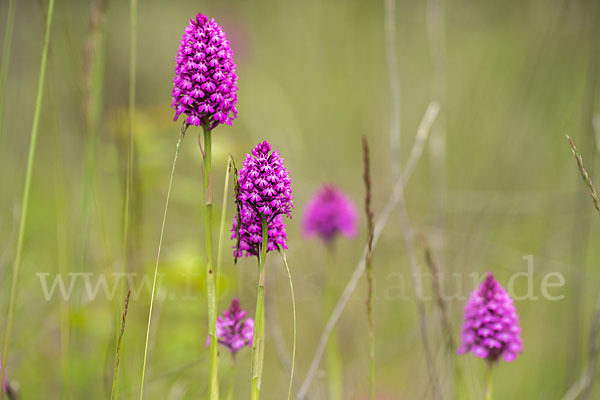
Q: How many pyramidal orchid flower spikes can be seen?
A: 6